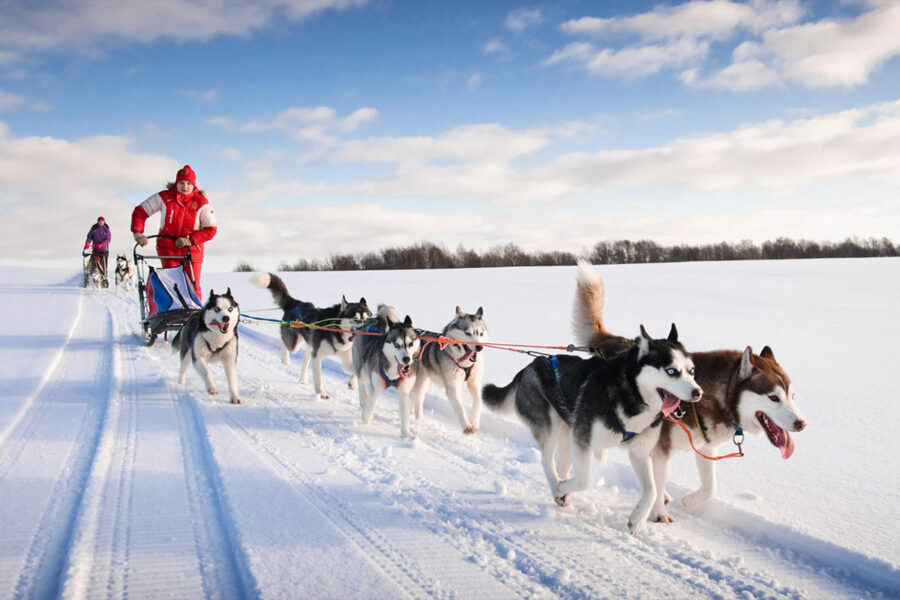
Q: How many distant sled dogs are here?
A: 2